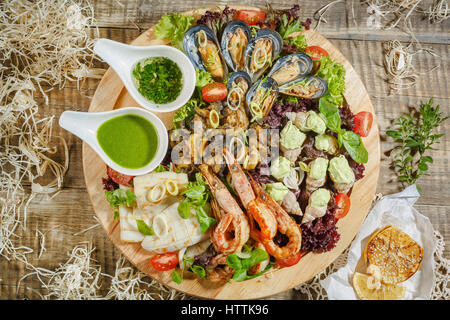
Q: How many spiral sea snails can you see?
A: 8